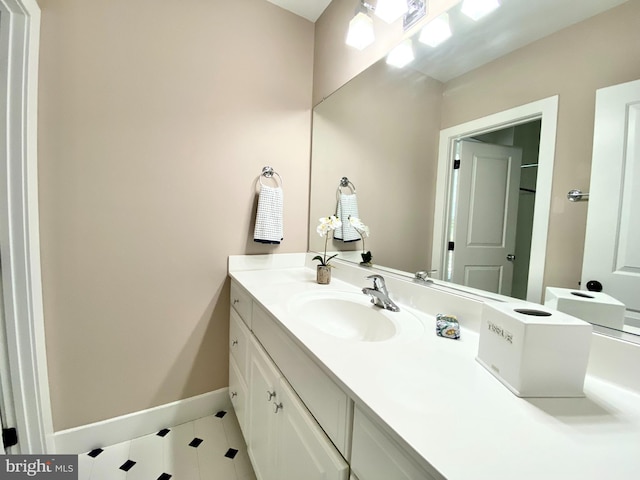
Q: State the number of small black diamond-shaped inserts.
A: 7